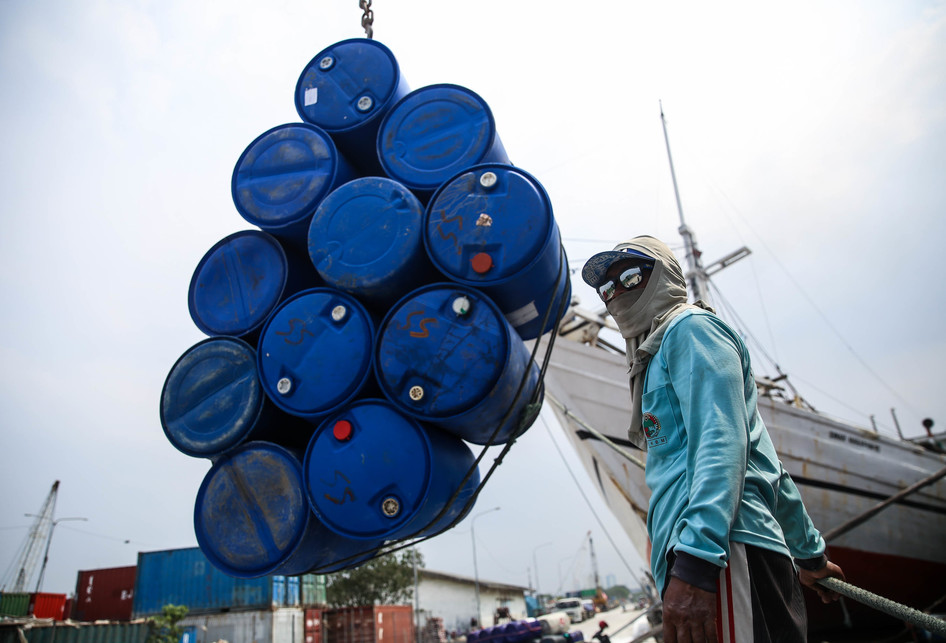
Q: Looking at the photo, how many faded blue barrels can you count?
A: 11